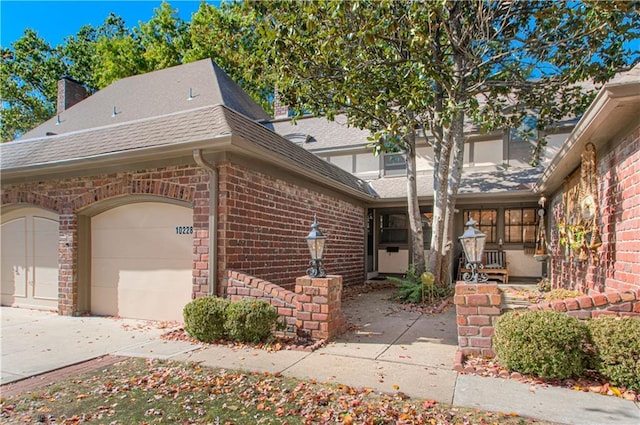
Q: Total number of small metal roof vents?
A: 3